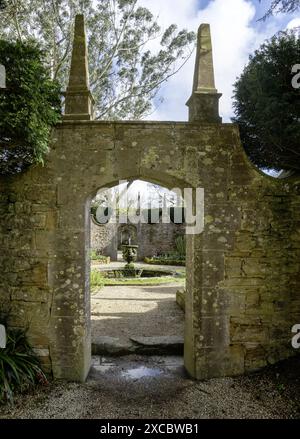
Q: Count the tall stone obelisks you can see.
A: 2